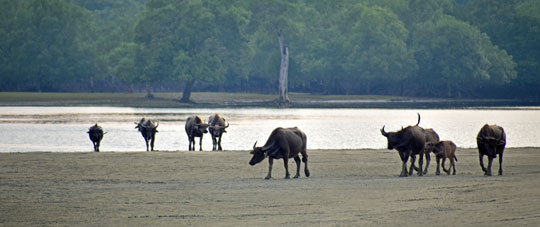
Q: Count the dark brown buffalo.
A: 9